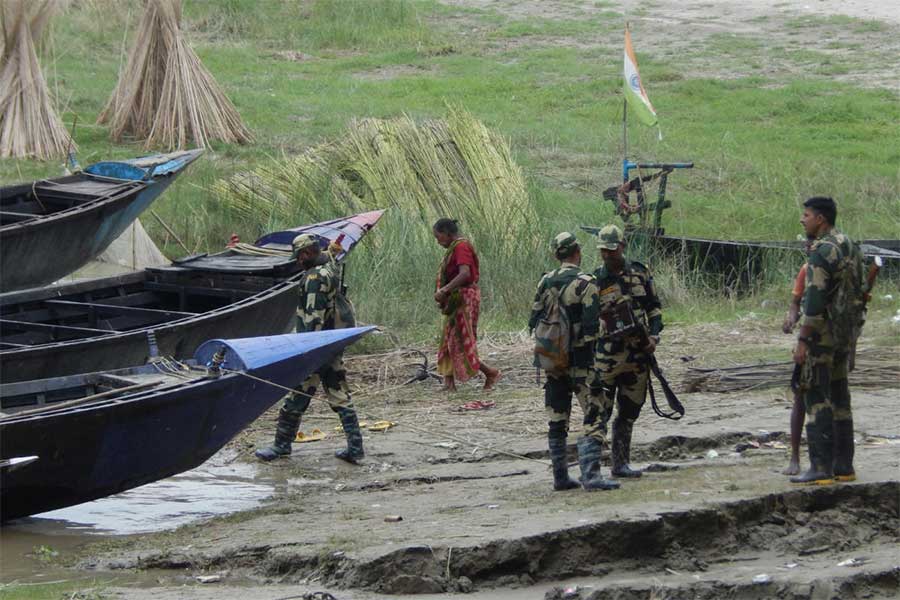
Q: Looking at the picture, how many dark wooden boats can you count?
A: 4